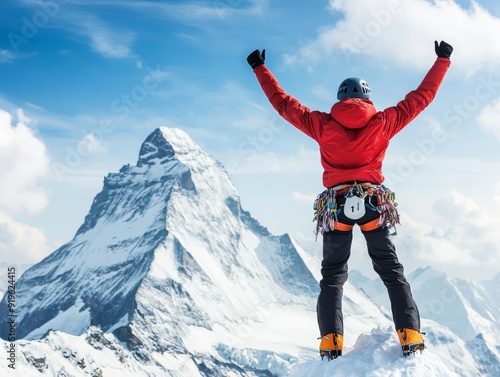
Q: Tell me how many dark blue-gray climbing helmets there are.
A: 1